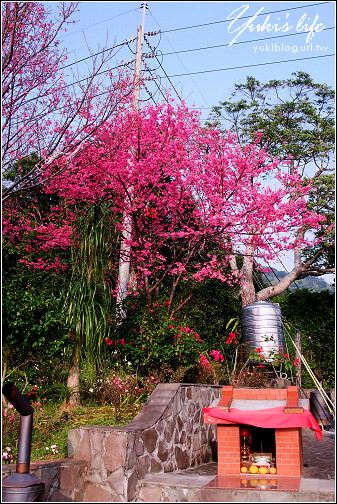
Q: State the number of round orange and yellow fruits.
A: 4